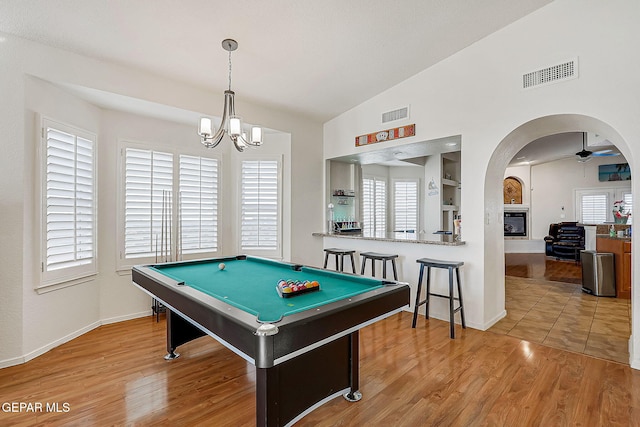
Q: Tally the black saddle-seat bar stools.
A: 3